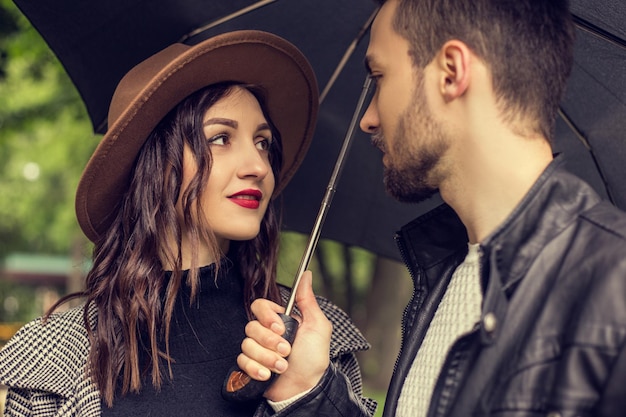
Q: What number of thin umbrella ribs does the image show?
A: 4